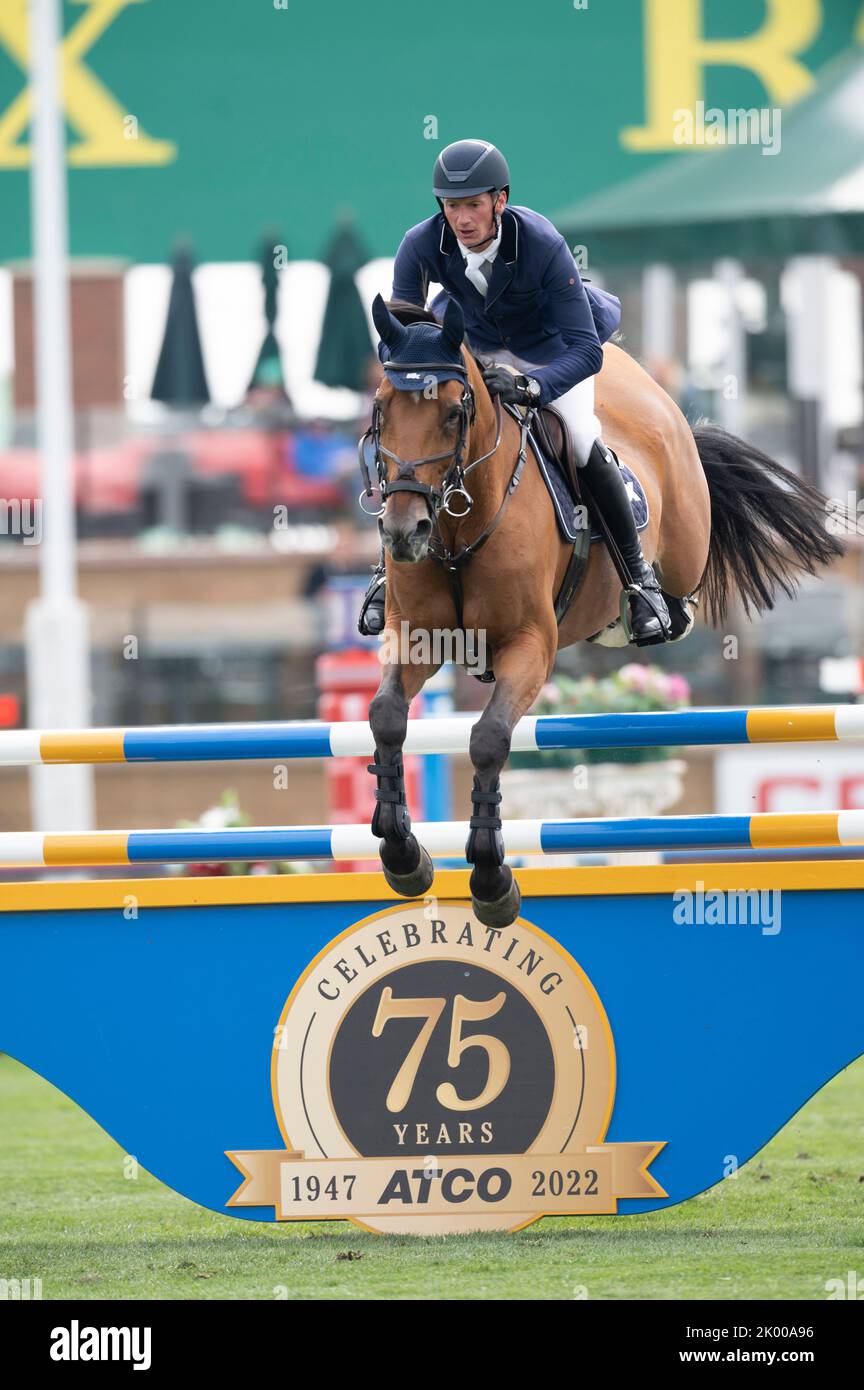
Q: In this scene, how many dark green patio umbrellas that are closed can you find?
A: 3